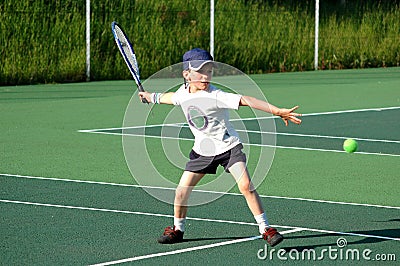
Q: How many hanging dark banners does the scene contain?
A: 0